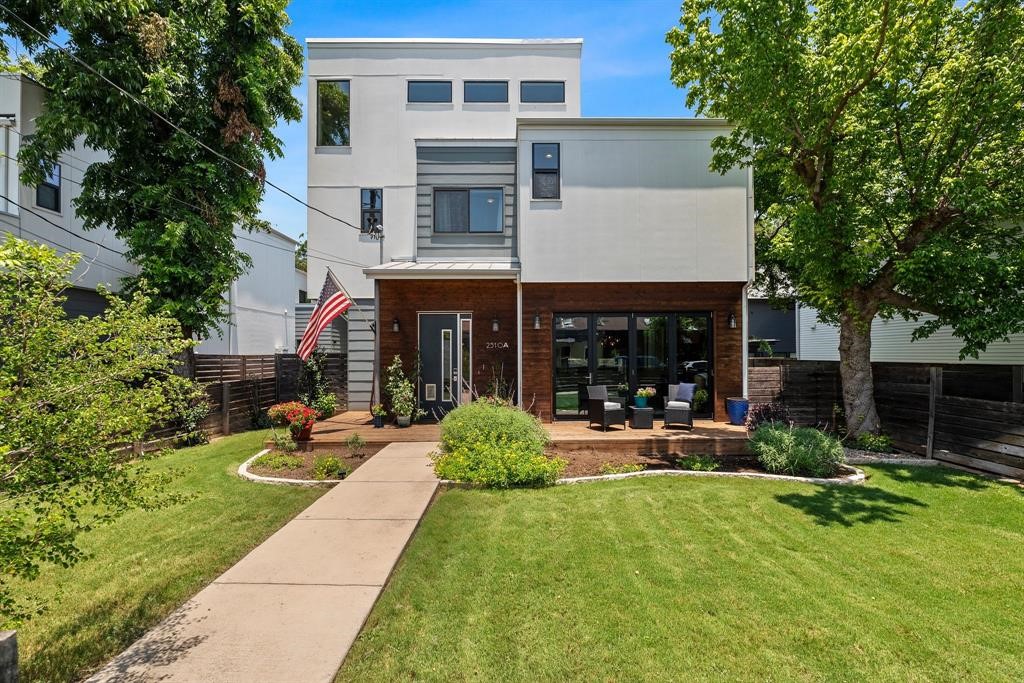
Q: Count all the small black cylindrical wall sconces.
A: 4